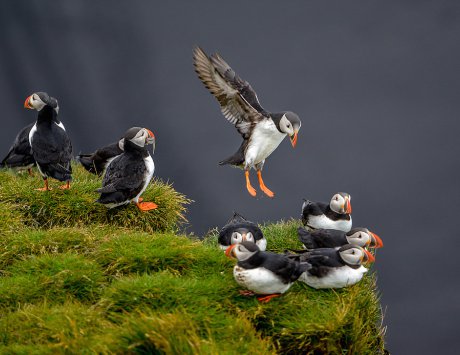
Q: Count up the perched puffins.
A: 9